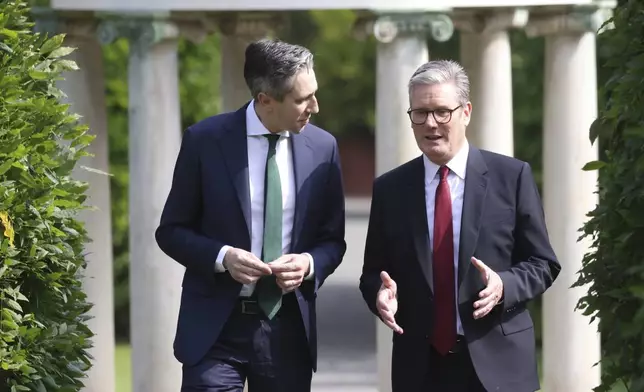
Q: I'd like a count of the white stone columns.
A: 6